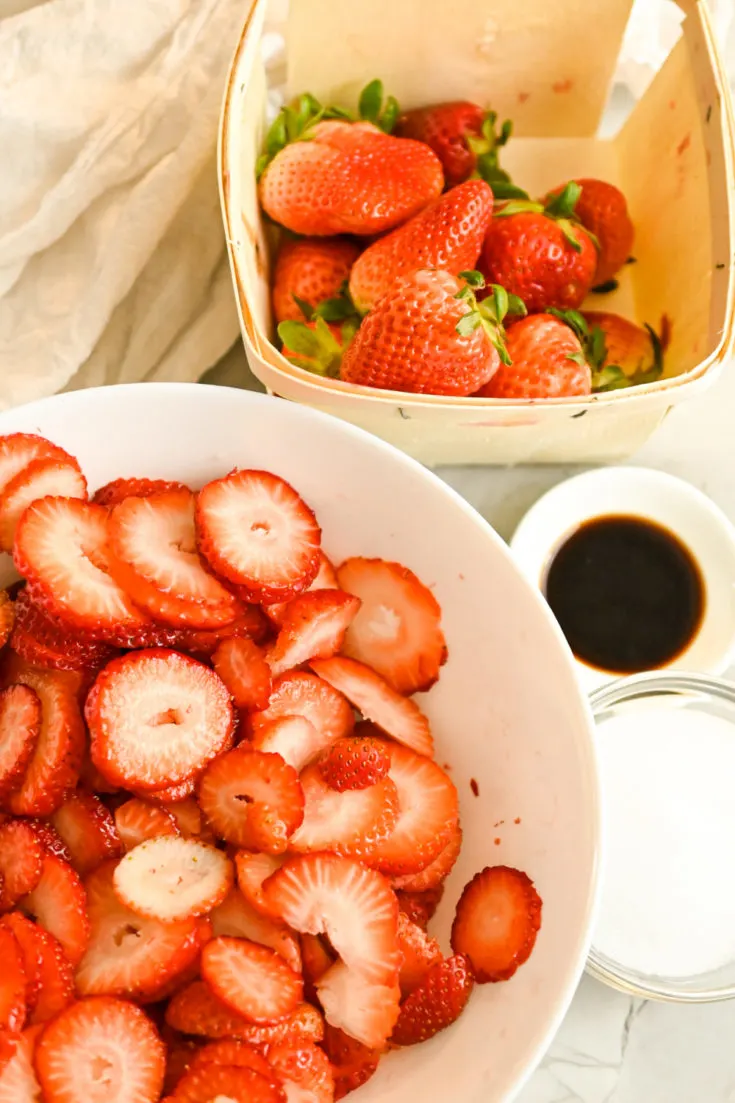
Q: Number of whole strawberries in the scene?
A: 10